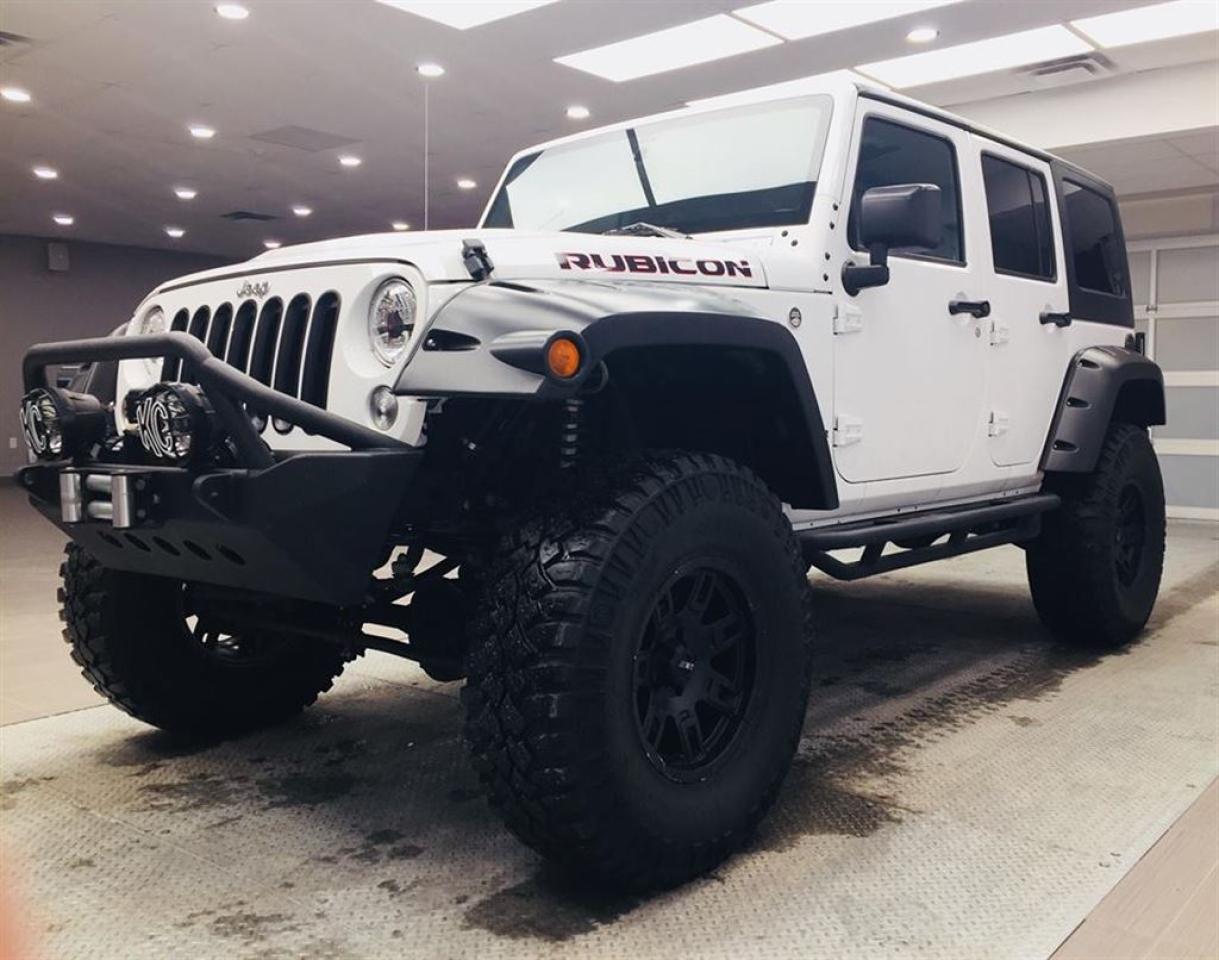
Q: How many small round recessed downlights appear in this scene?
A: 15